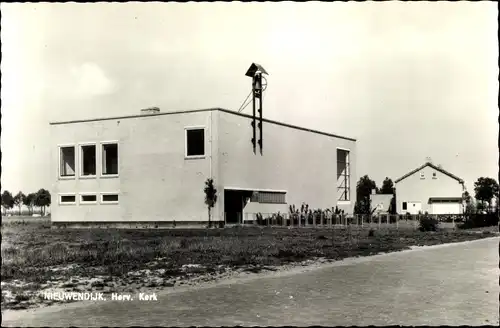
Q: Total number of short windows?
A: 3